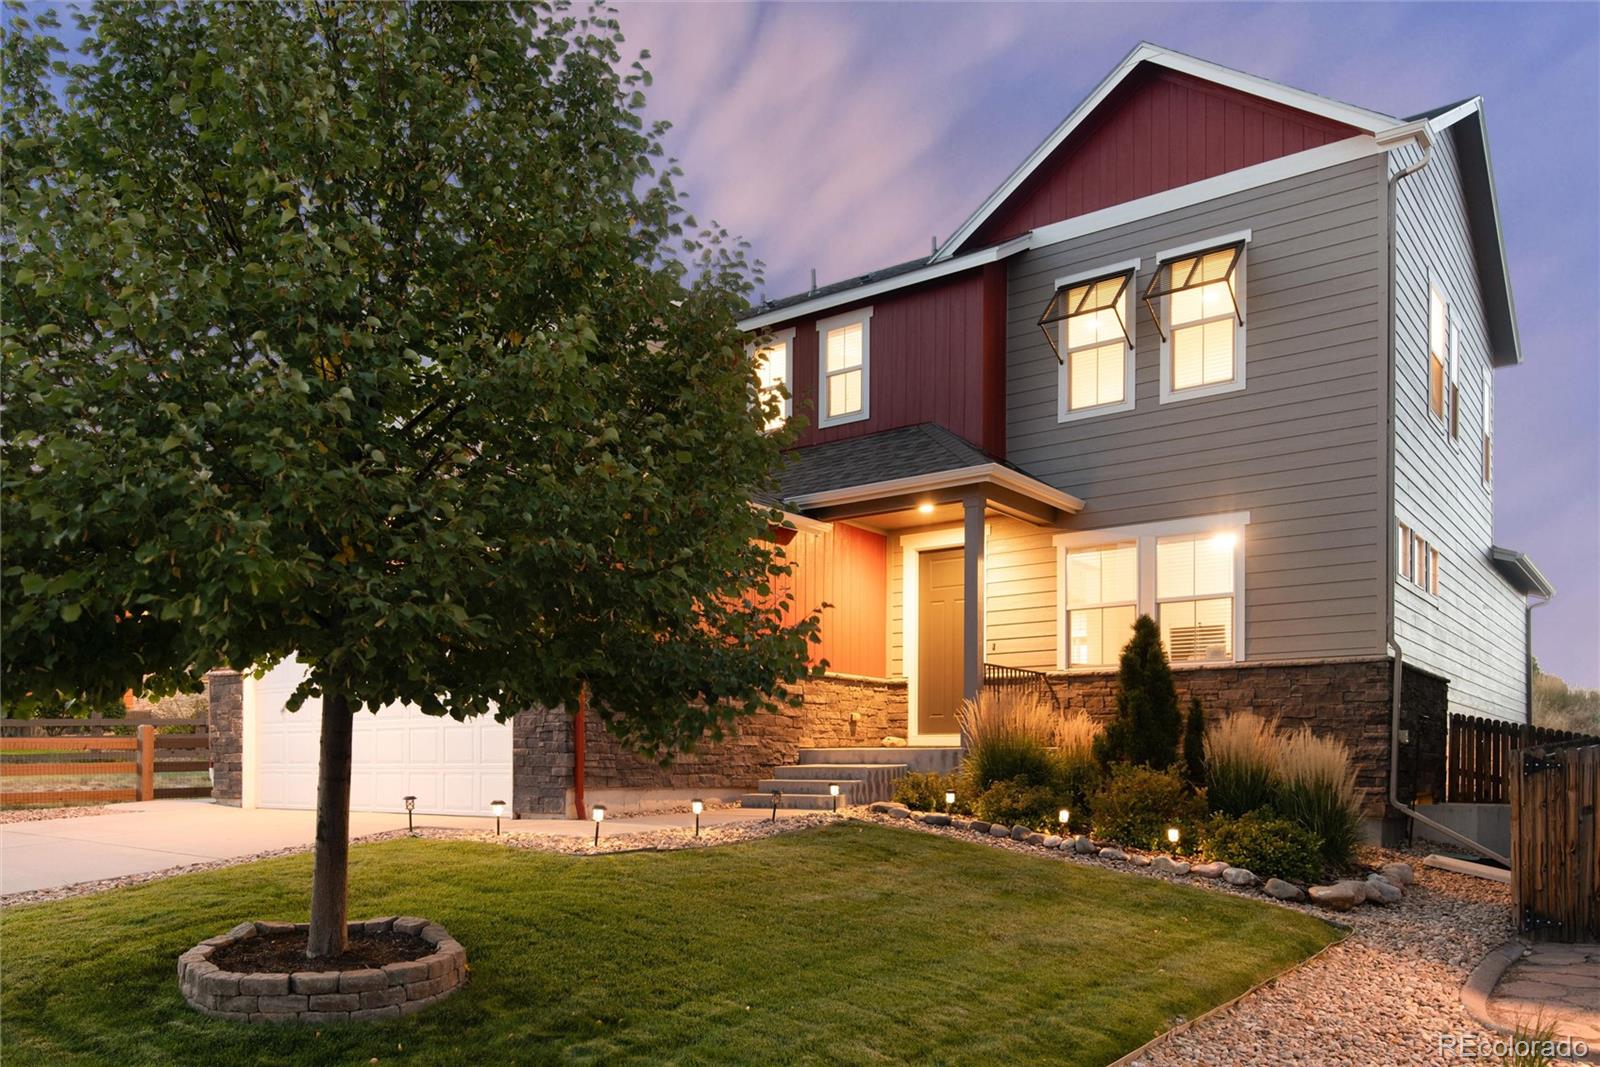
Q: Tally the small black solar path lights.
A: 9